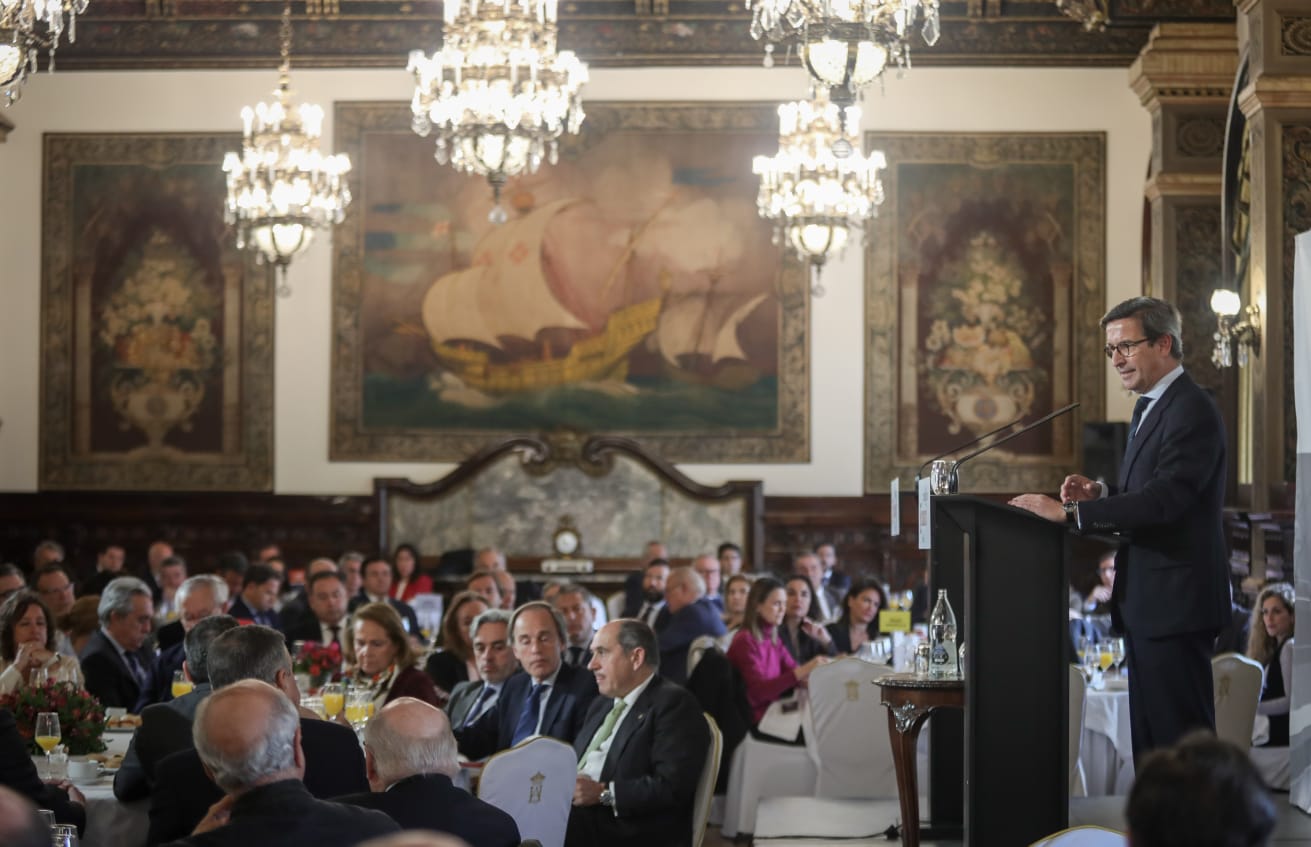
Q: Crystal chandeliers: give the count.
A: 5